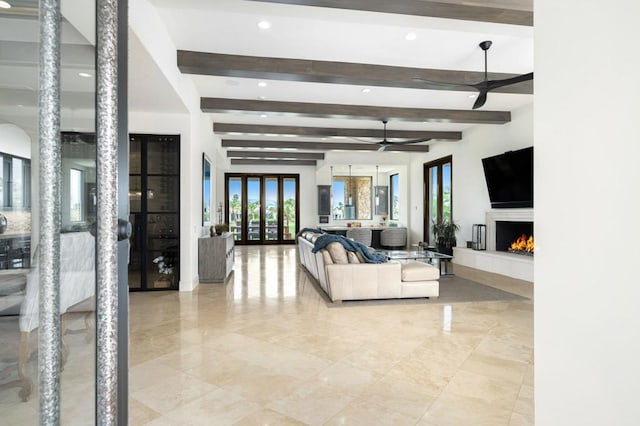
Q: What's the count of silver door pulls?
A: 2